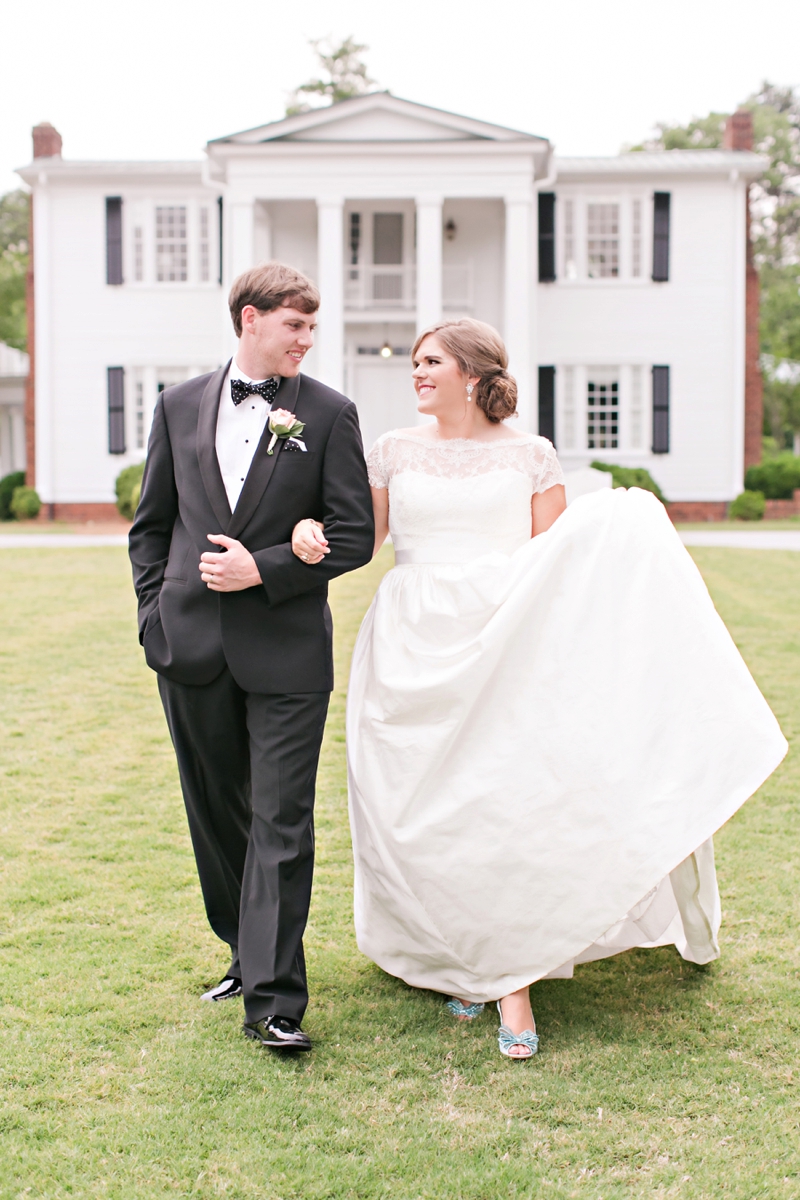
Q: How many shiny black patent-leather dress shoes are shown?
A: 2